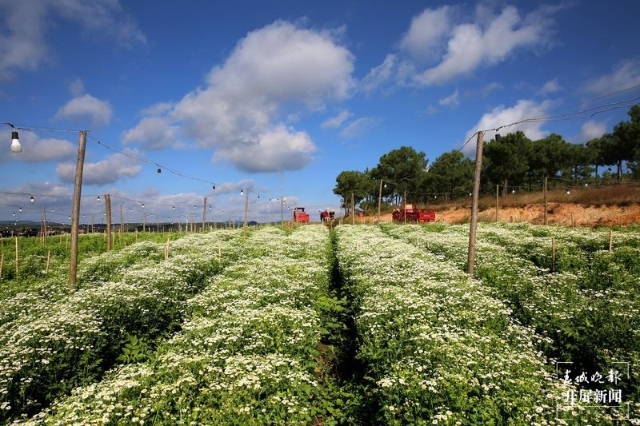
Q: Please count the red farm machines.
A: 3